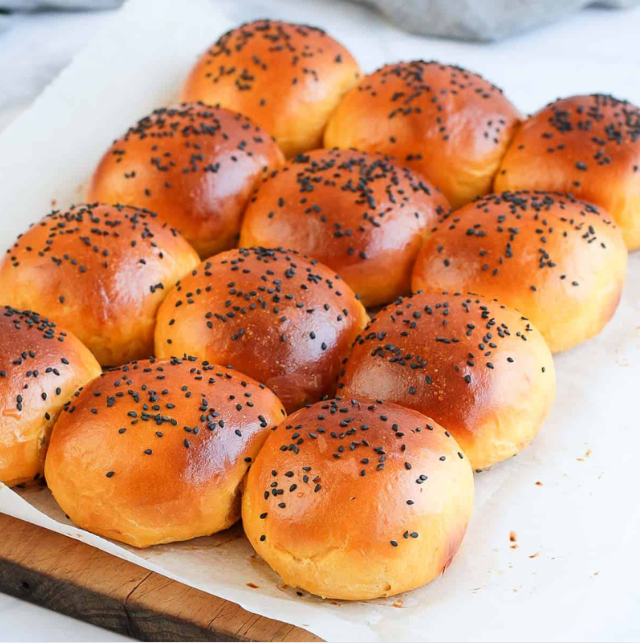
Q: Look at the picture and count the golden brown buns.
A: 12